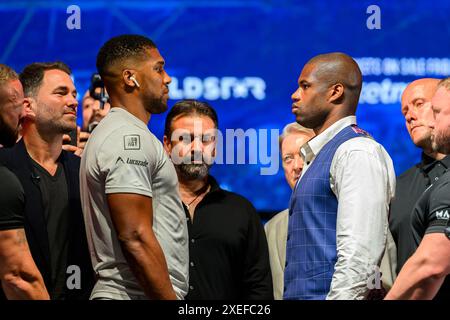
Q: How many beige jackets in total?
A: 1